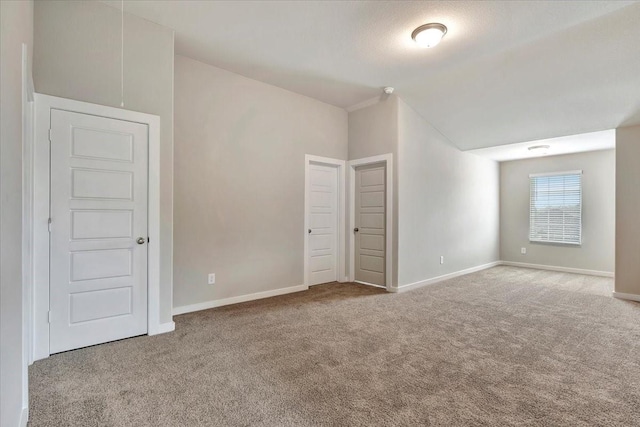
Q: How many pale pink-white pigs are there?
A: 0